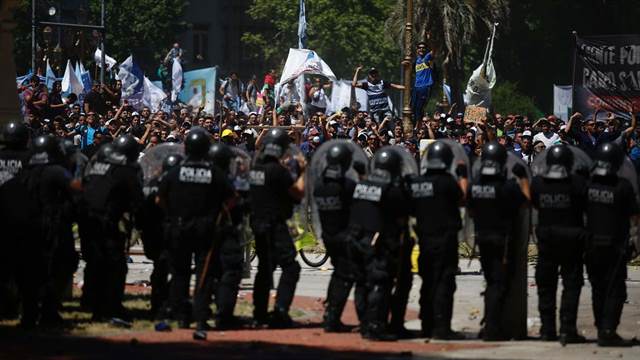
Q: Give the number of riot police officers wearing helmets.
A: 15